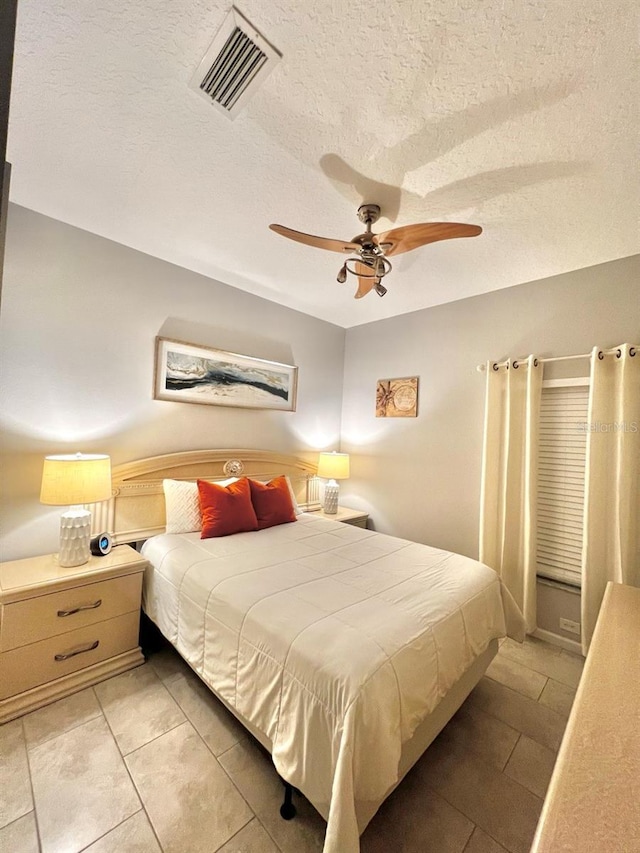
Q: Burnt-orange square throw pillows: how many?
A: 2